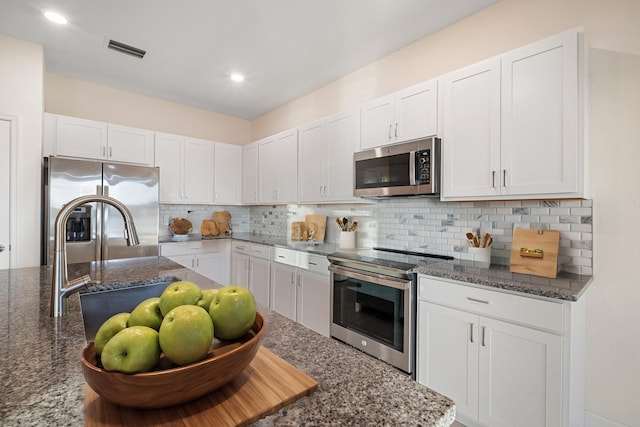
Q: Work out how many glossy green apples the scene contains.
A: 7